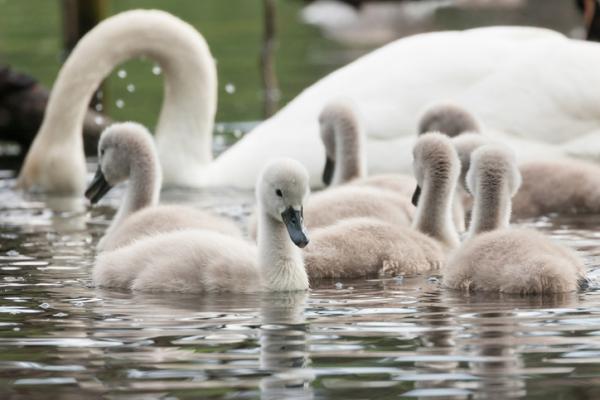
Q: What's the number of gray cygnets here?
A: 7